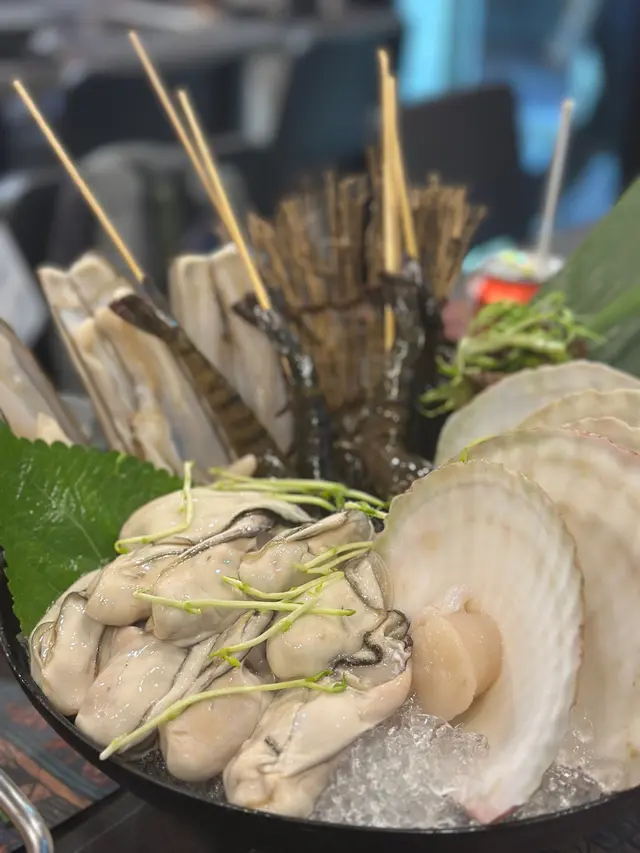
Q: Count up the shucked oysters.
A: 9